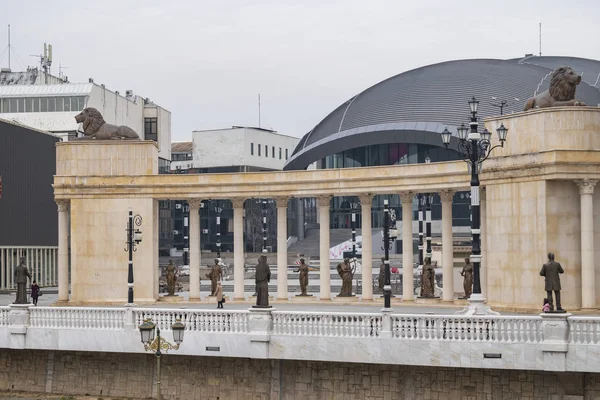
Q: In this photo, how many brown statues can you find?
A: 12